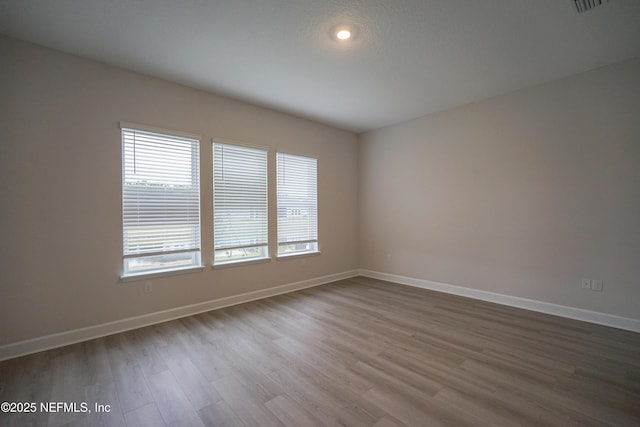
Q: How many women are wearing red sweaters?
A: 0